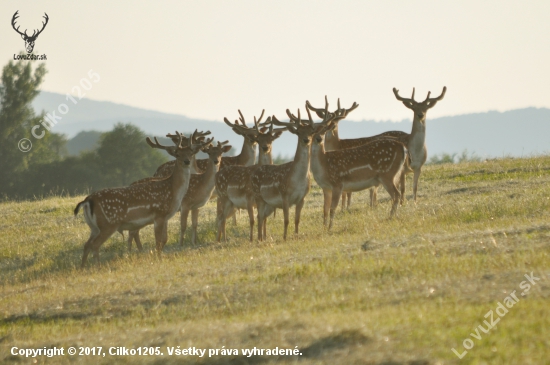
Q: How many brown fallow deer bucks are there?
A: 9